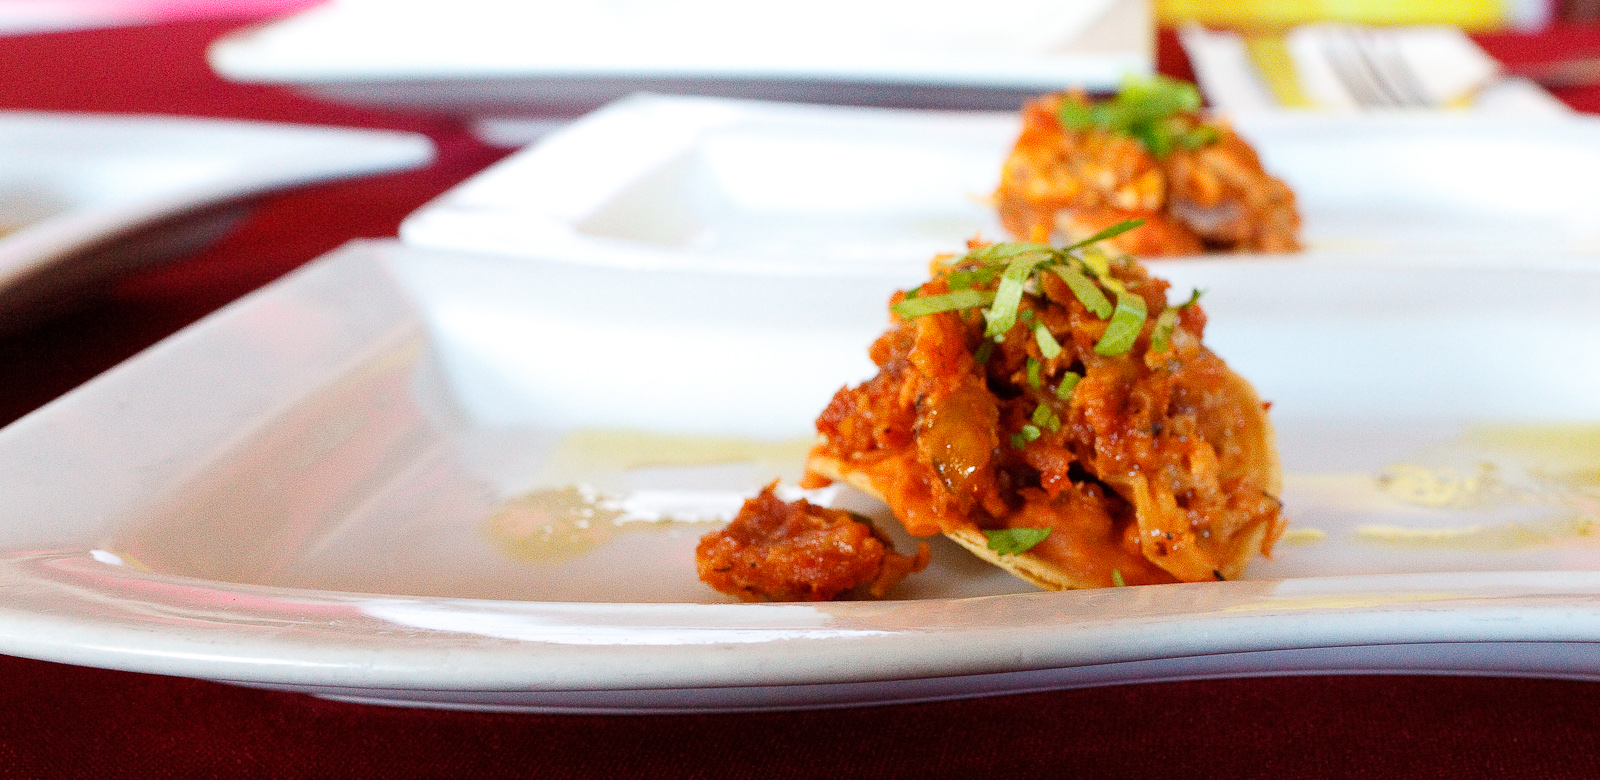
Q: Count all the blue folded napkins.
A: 0